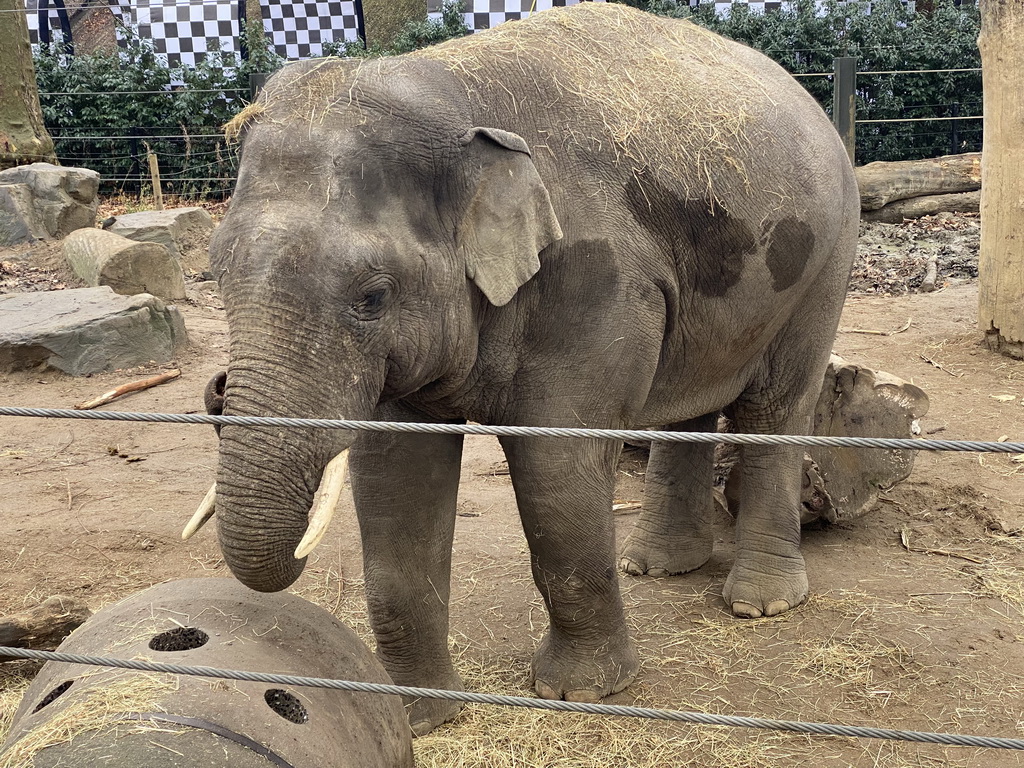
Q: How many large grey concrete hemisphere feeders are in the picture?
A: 1